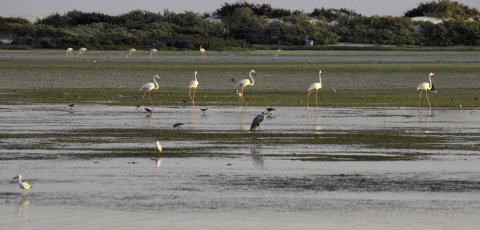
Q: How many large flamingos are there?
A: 5